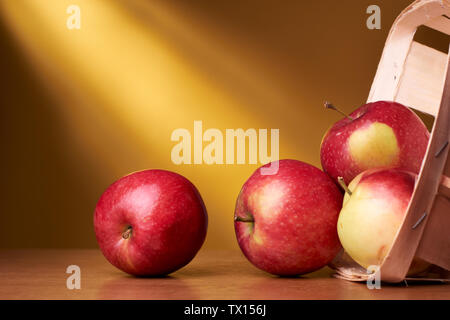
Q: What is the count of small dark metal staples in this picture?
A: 2